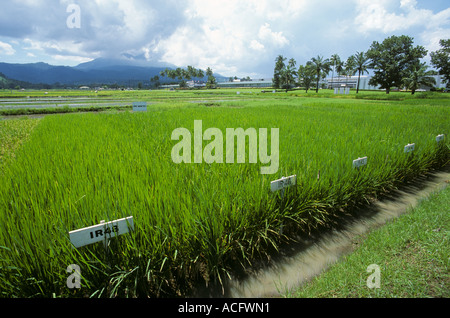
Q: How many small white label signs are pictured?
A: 5